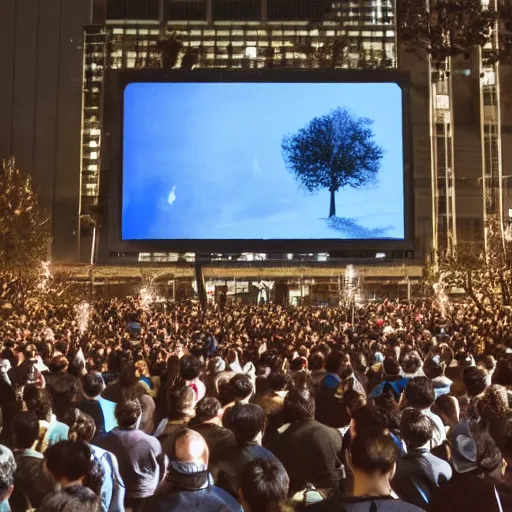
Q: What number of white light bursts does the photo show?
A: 5